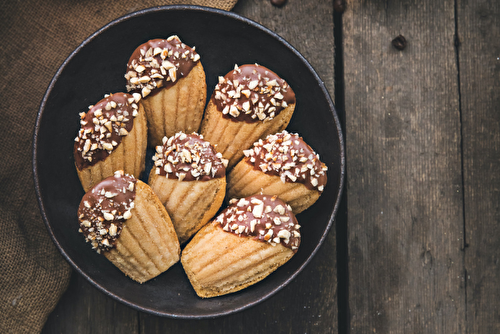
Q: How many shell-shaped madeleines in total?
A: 7